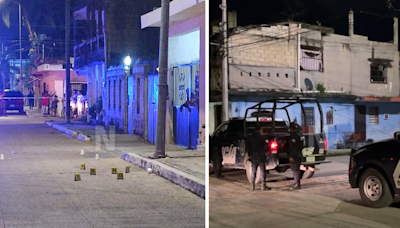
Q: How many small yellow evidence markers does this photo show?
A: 6